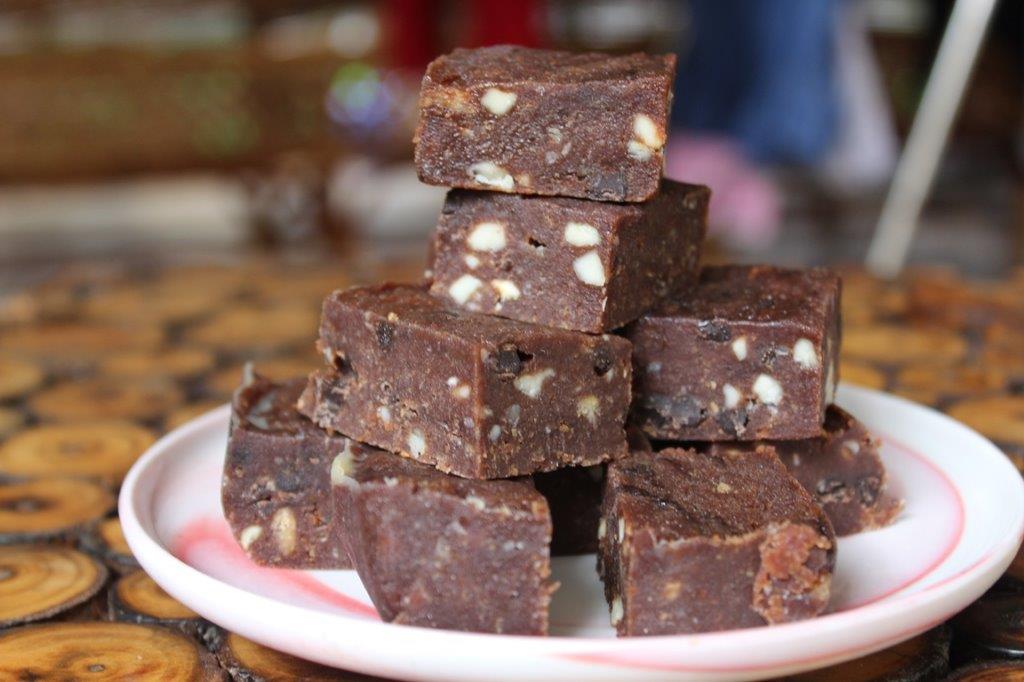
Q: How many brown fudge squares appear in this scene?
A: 9